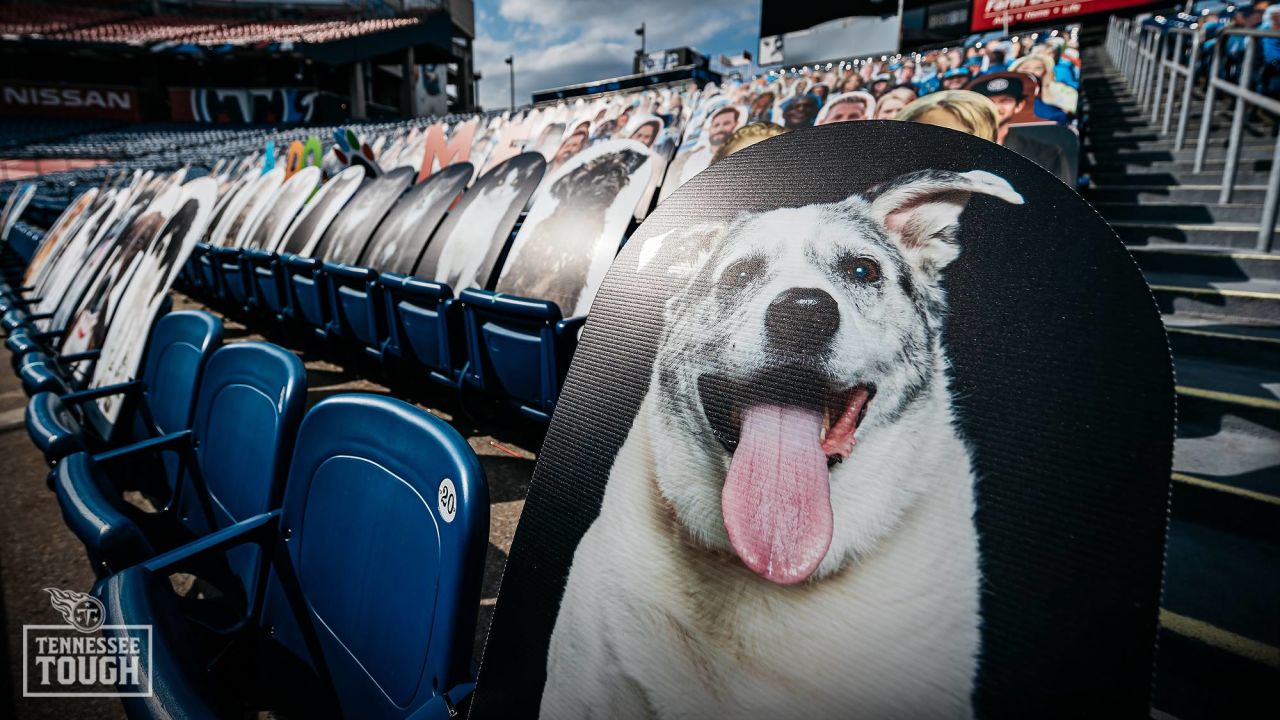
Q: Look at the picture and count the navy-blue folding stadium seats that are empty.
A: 3